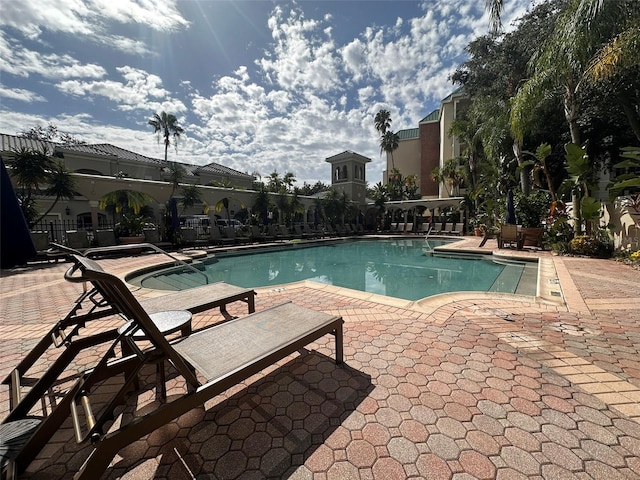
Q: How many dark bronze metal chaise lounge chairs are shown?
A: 2